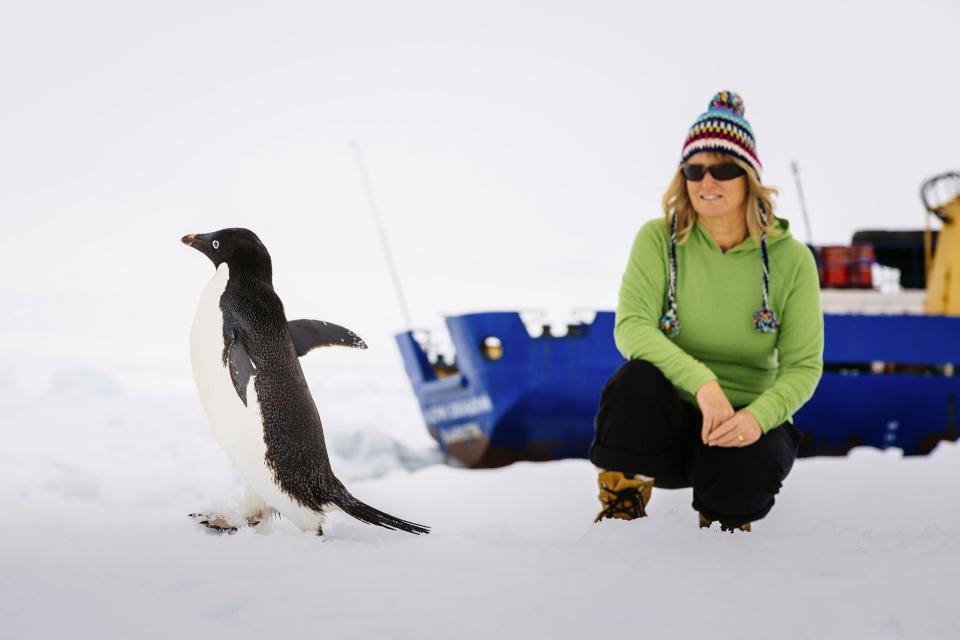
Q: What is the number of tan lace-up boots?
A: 2